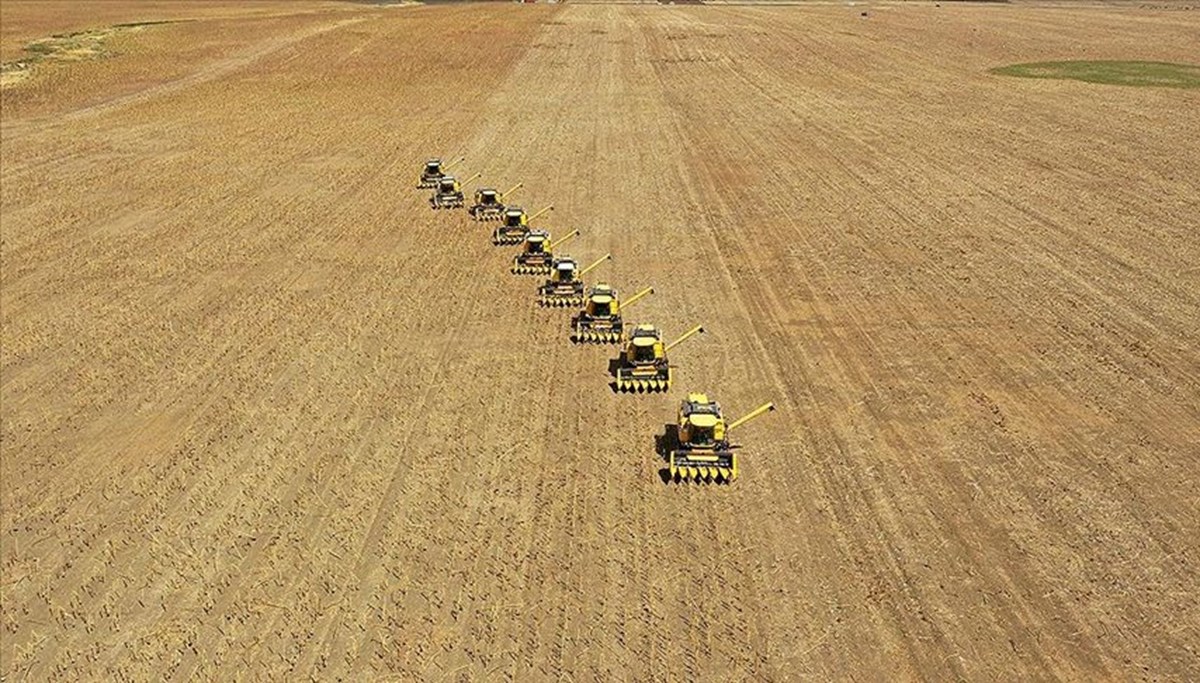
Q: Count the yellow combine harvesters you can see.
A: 9